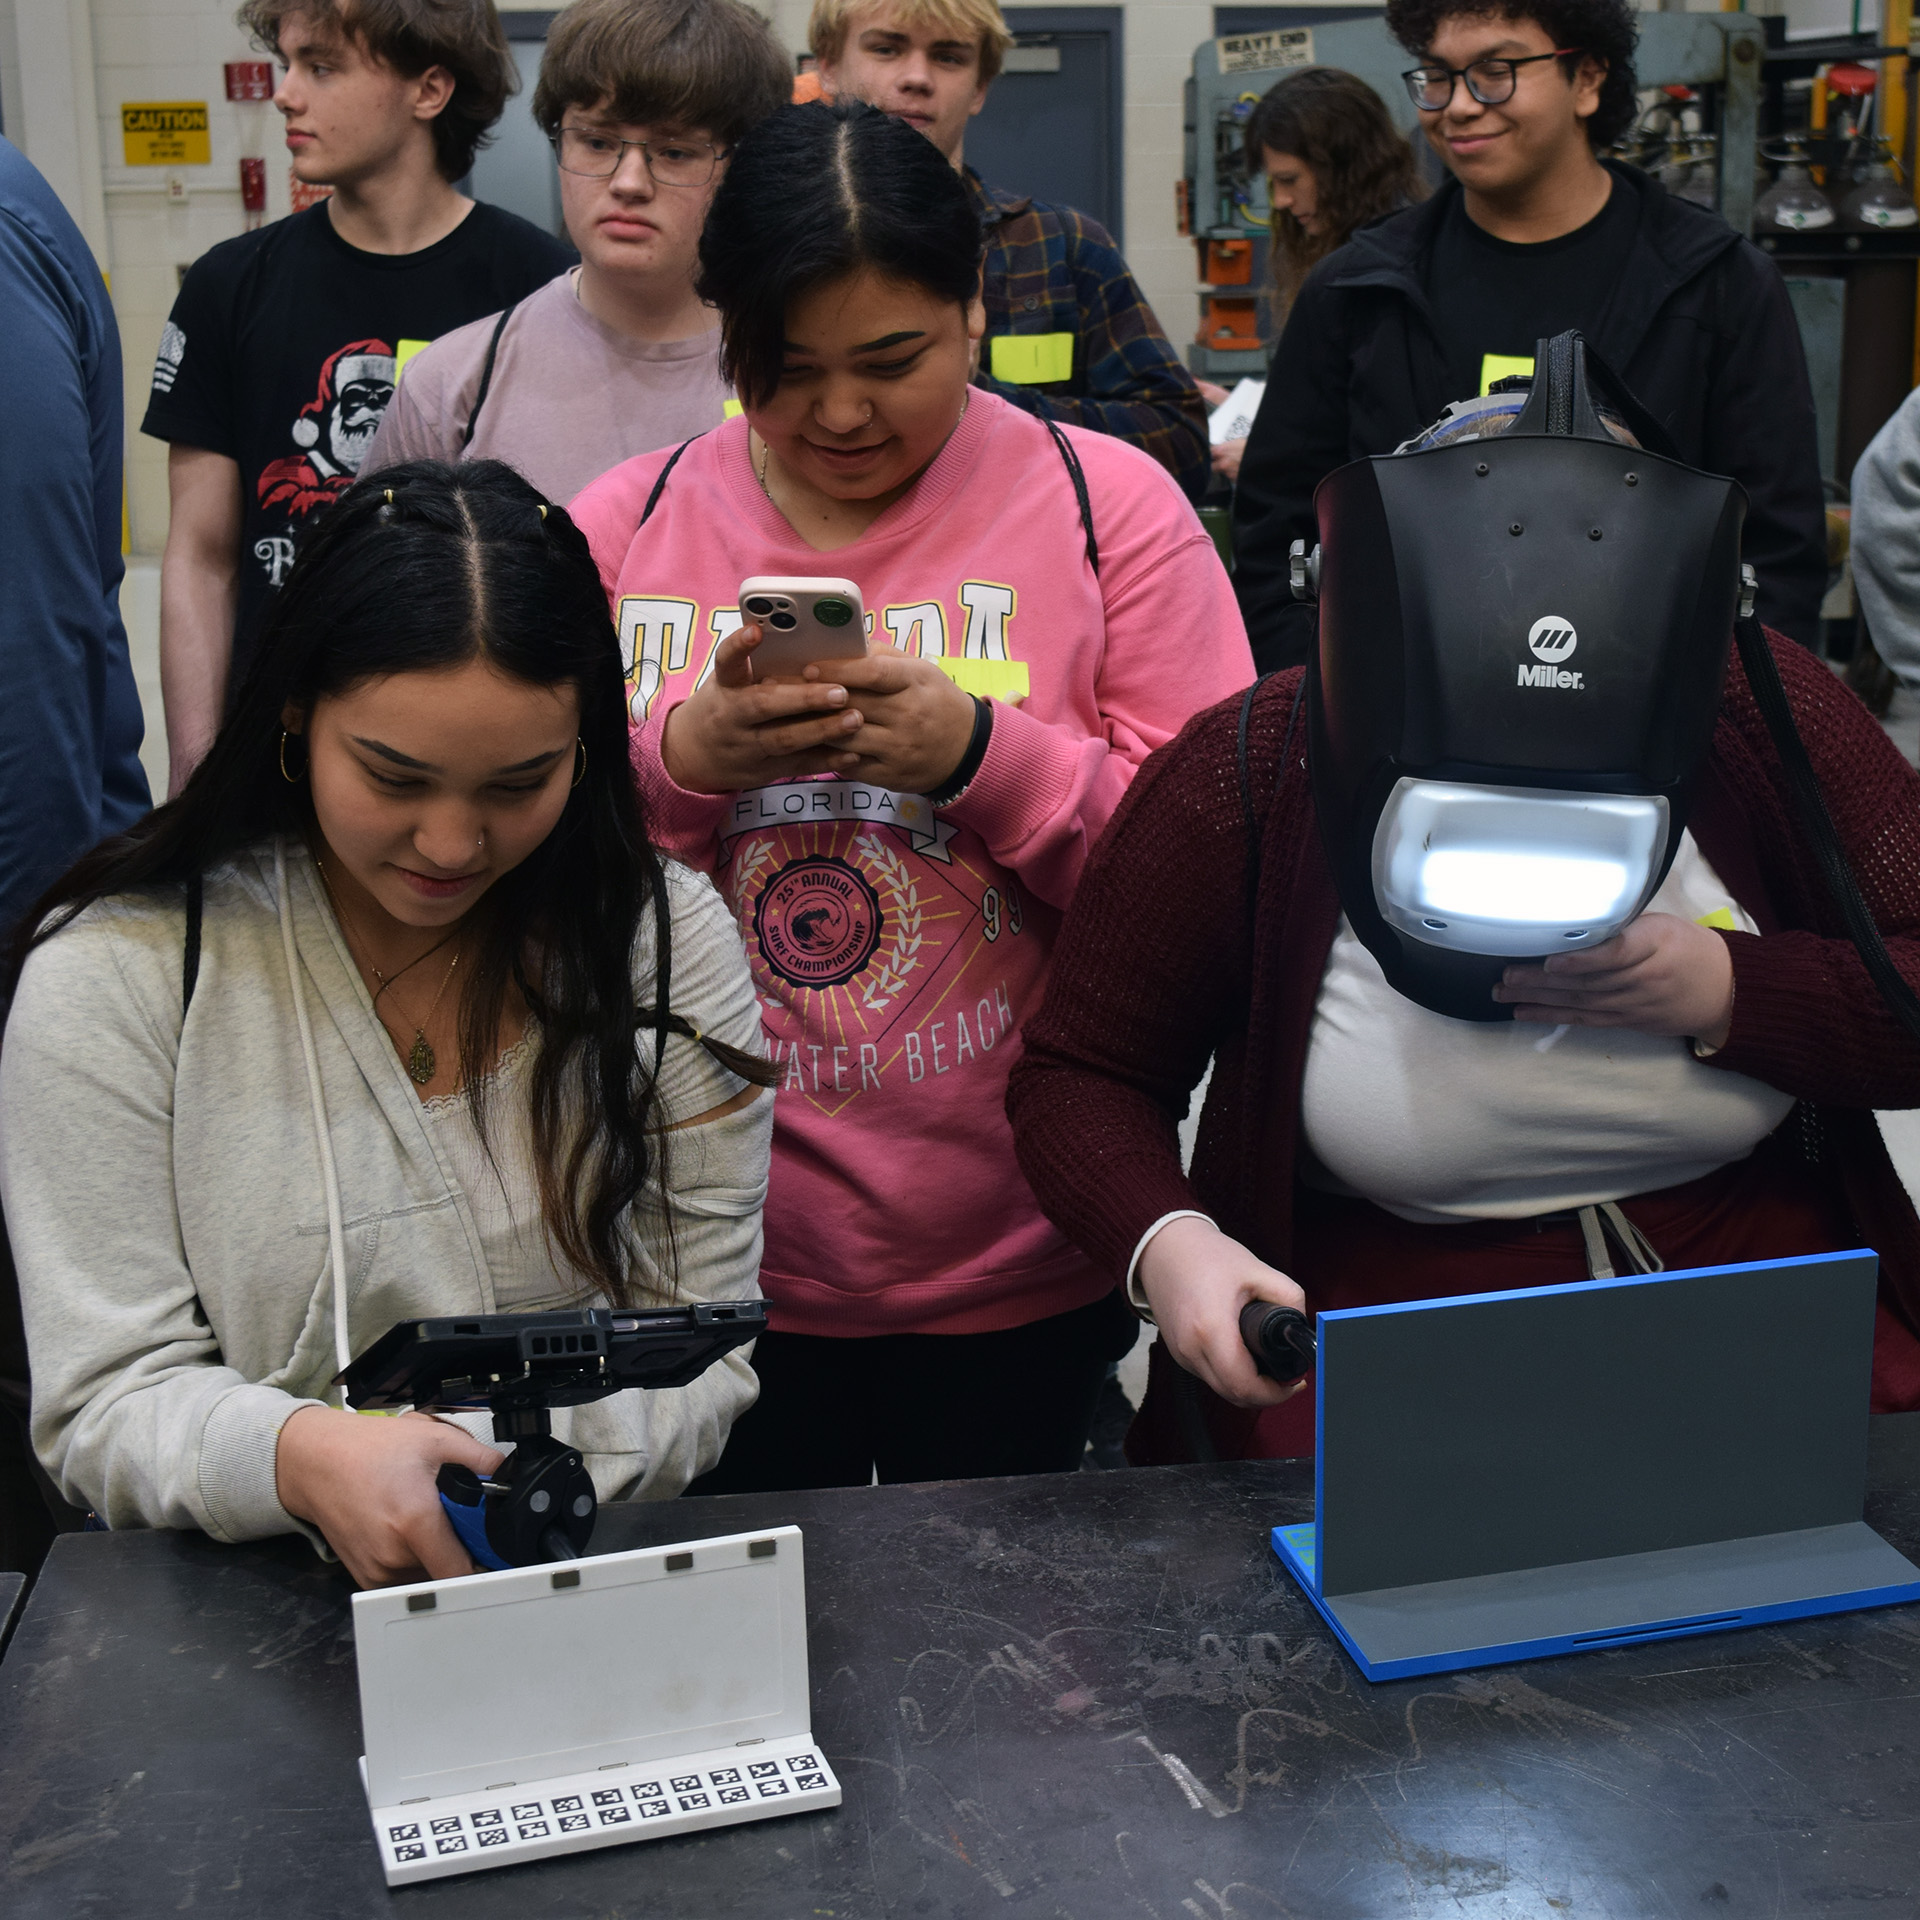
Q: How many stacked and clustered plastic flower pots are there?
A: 0